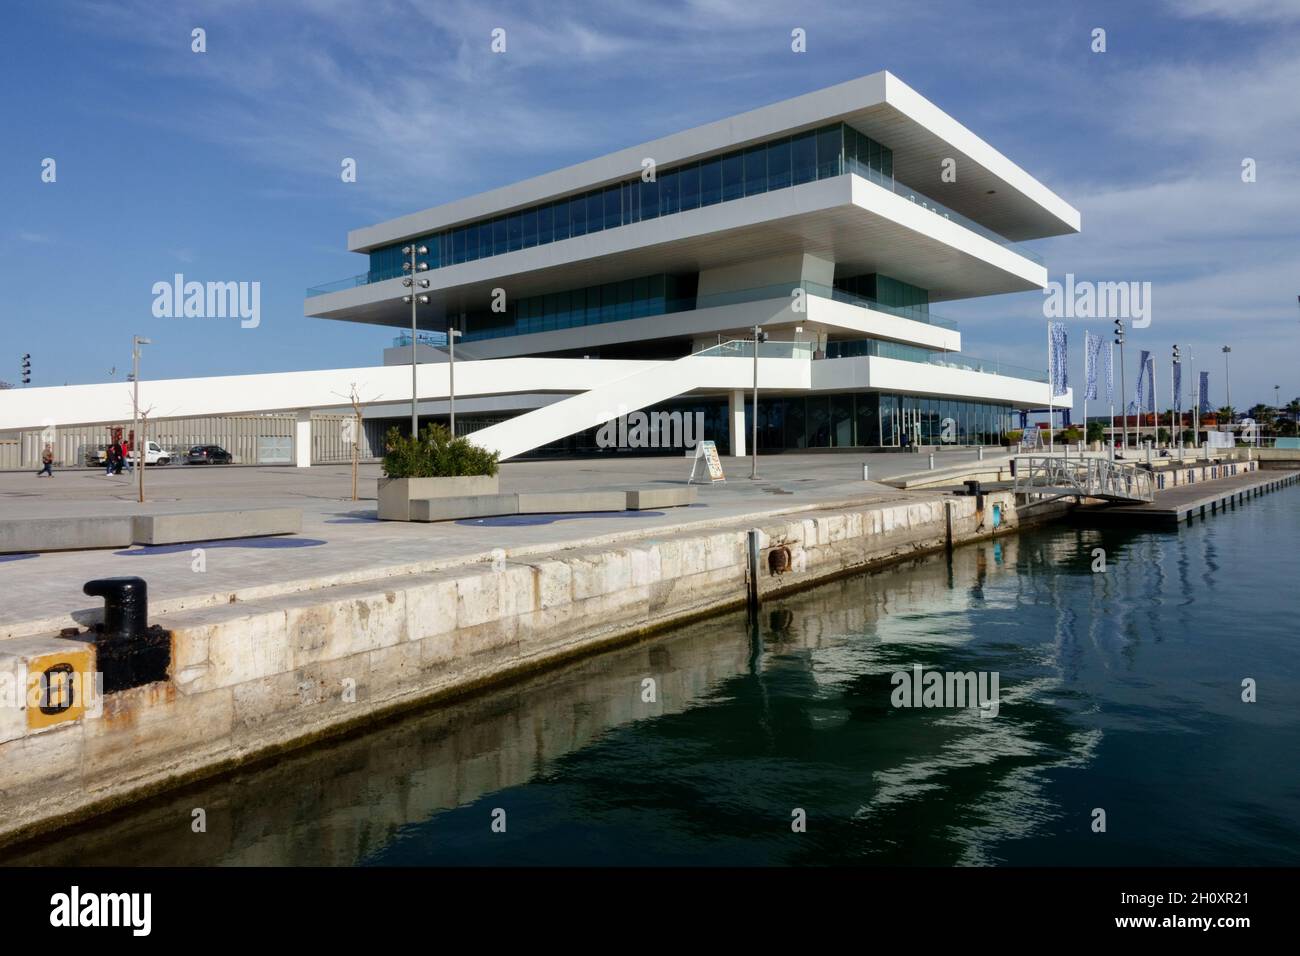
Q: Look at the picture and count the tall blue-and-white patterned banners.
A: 7